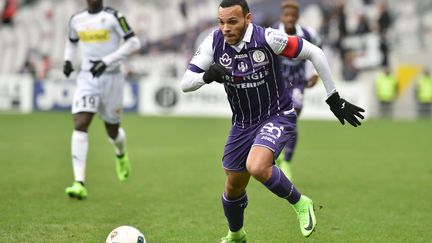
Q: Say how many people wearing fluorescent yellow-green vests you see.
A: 2